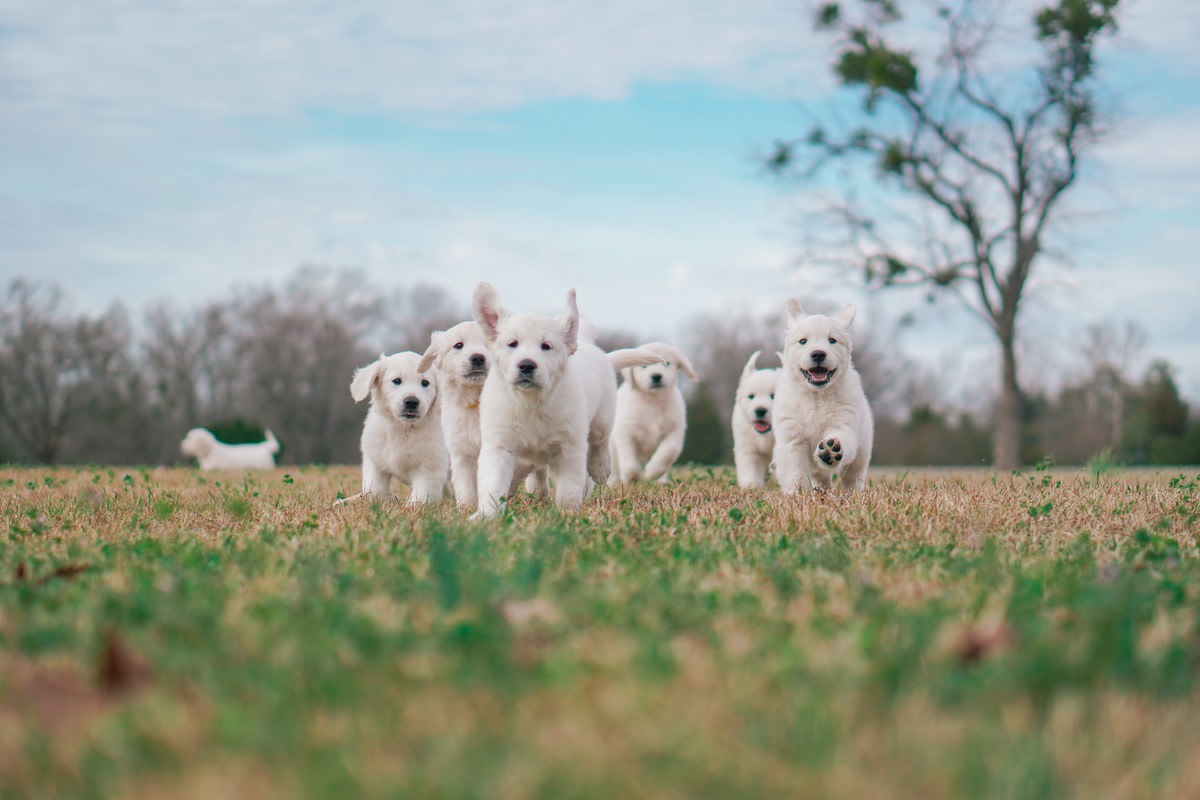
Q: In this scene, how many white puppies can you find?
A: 7